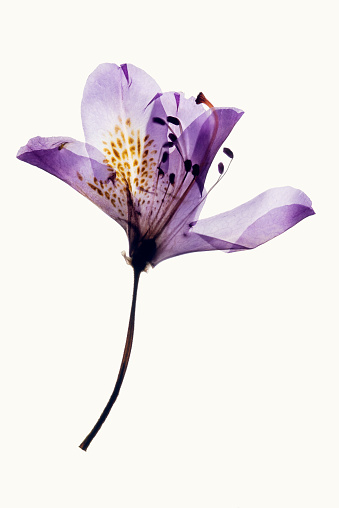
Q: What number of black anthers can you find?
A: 10